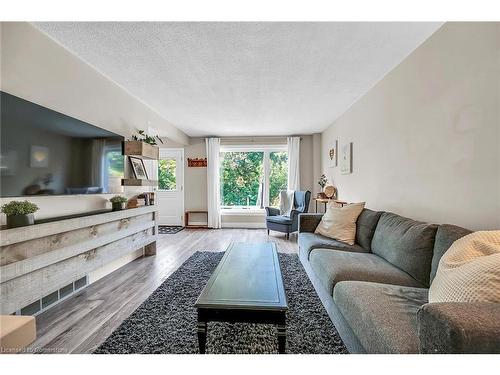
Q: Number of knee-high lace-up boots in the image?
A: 0